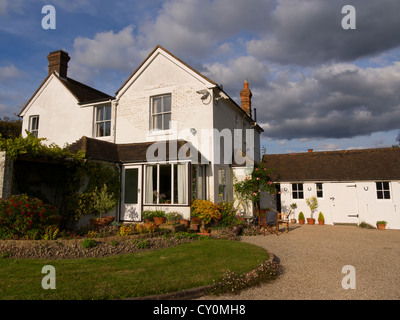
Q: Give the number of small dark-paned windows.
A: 3